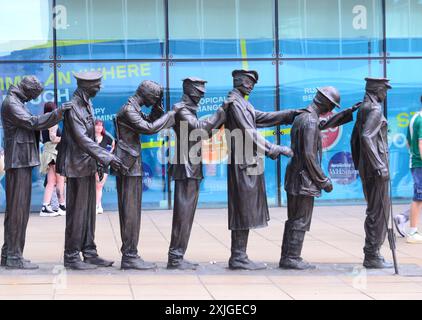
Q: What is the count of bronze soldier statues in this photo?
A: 7